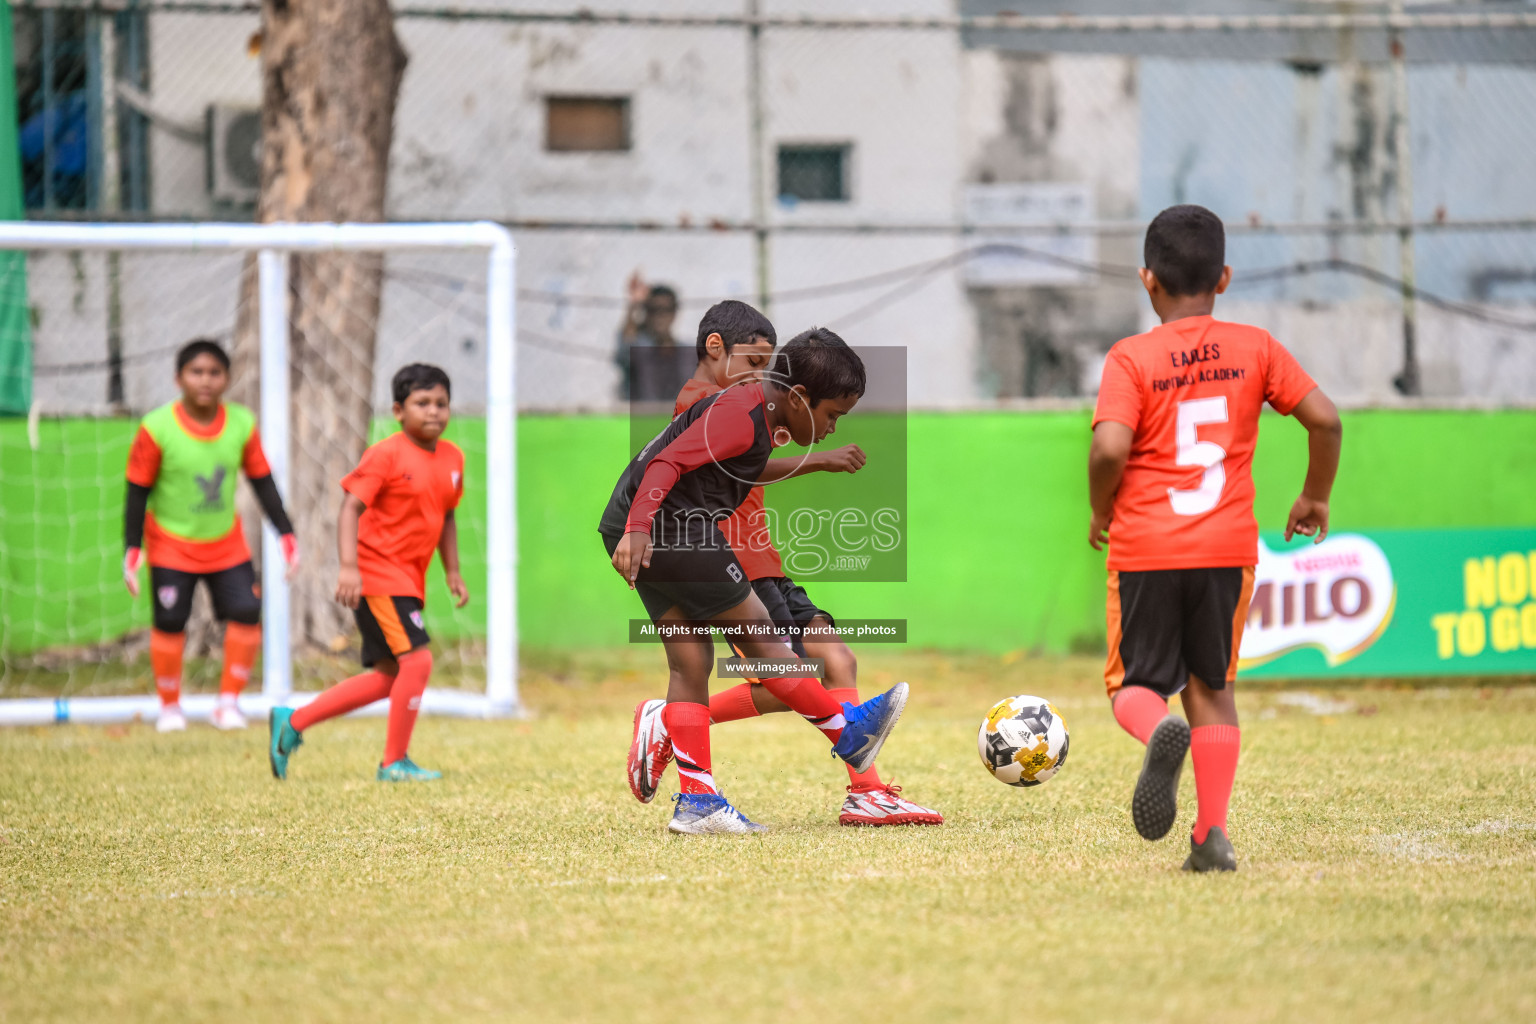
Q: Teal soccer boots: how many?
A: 2